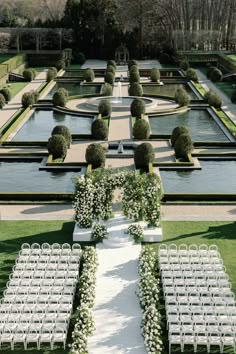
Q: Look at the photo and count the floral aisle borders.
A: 2